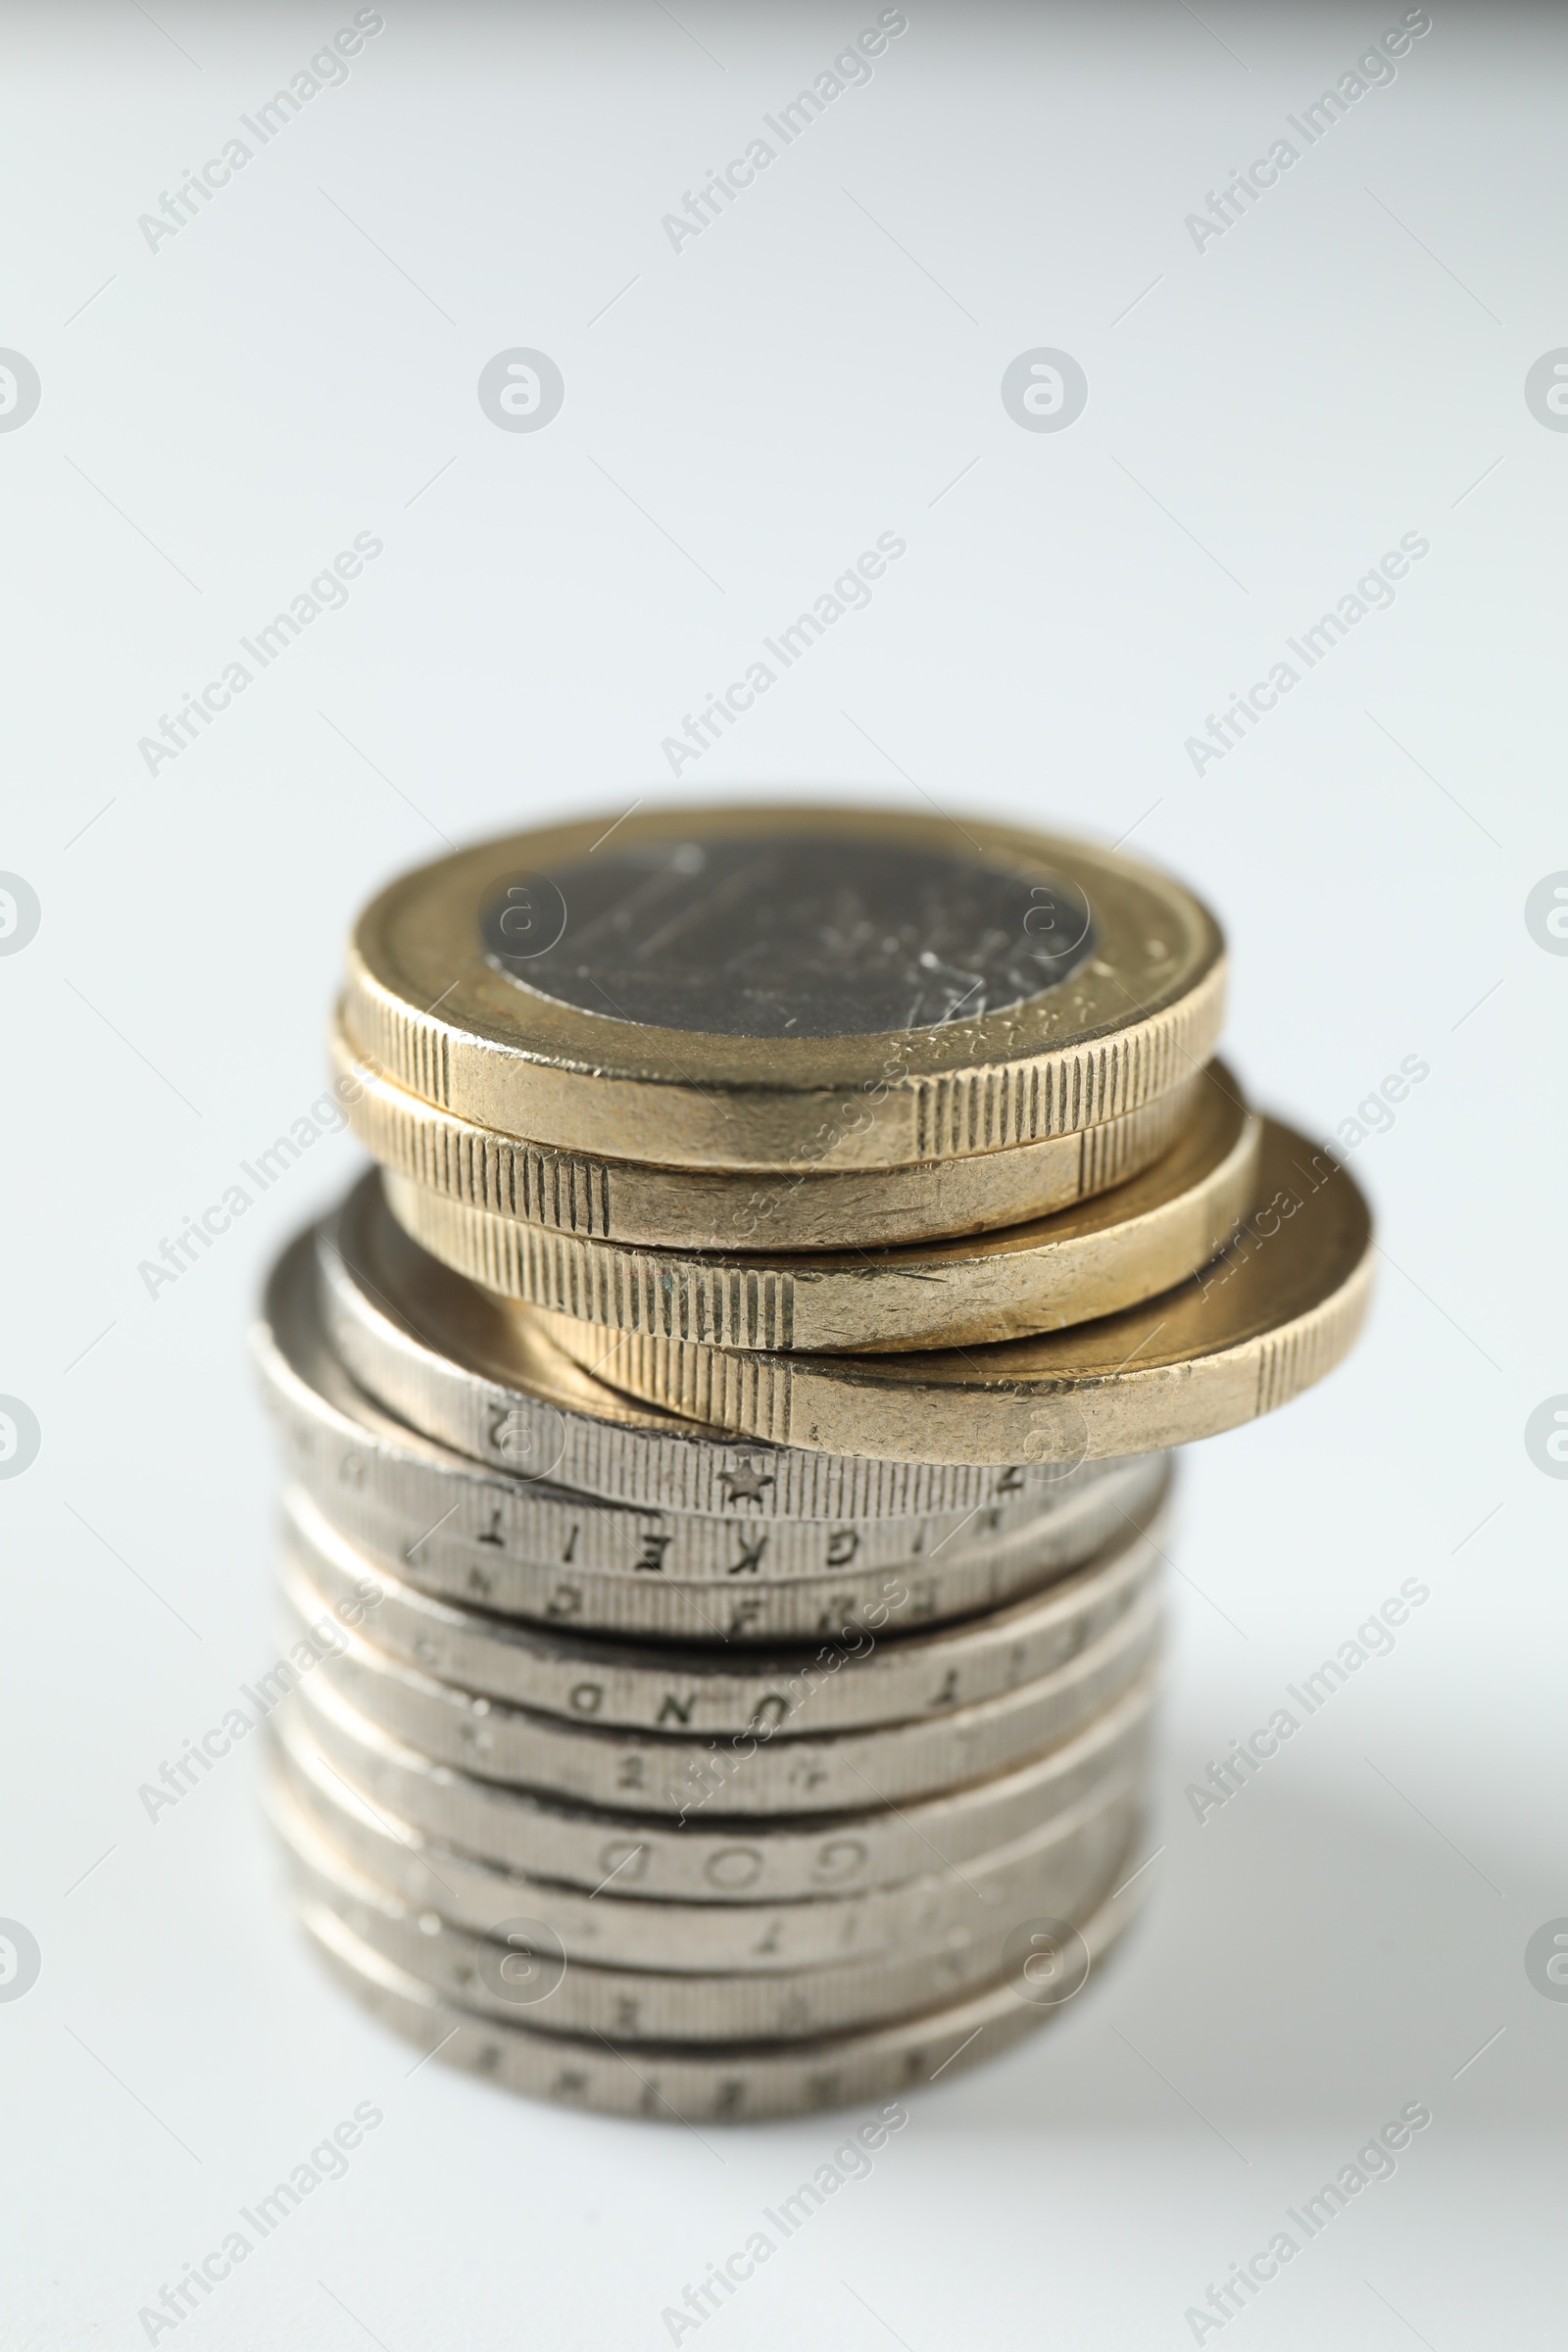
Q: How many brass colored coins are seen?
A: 4